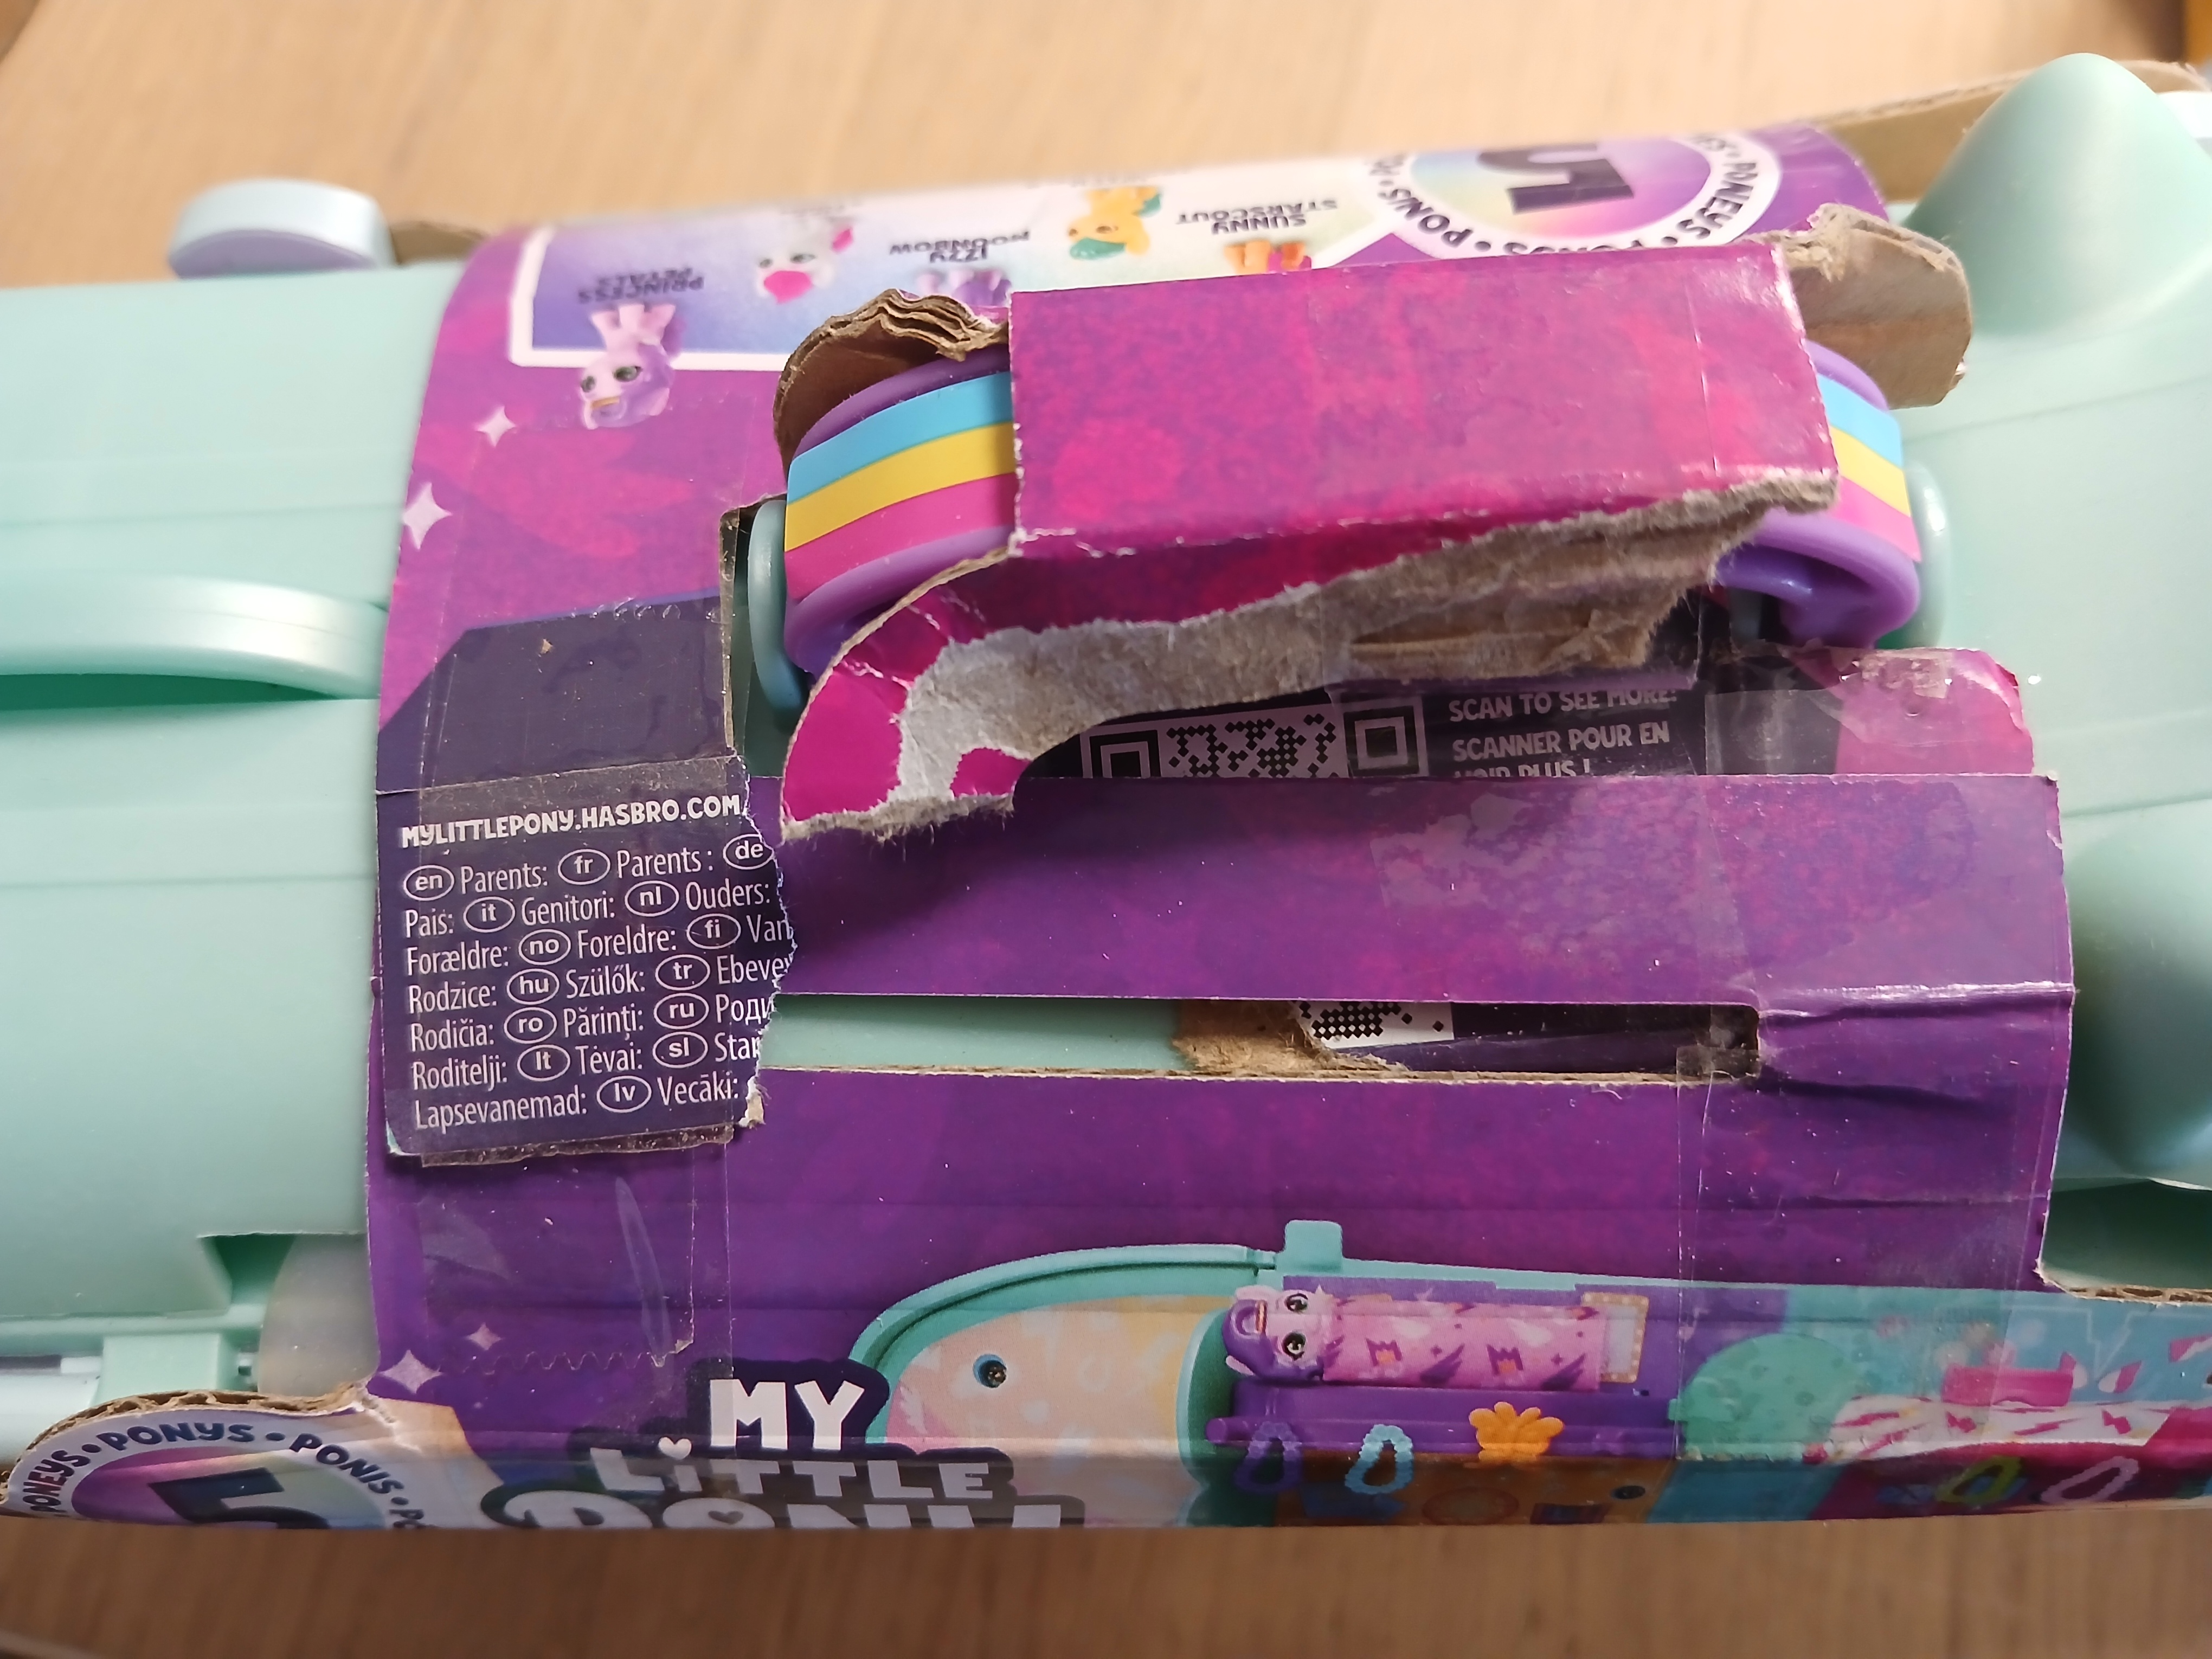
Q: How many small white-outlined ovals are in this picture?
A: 14